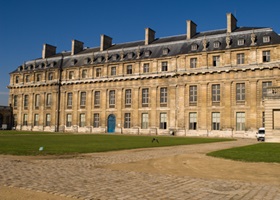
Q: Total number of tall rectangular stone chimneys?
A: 6